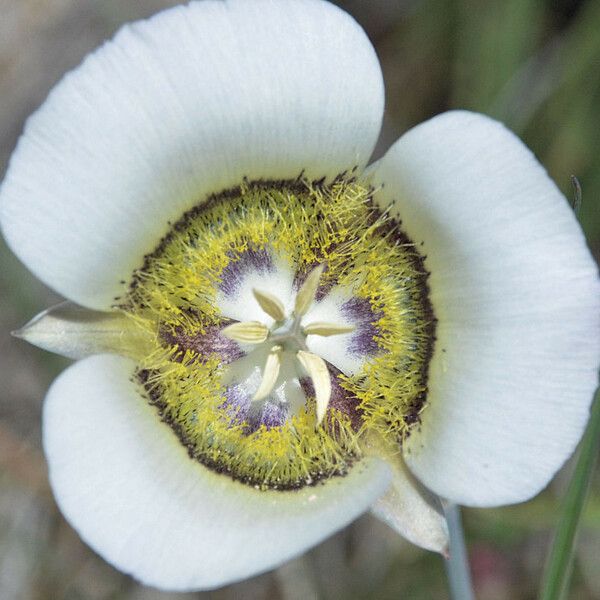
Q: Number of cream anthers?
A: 6